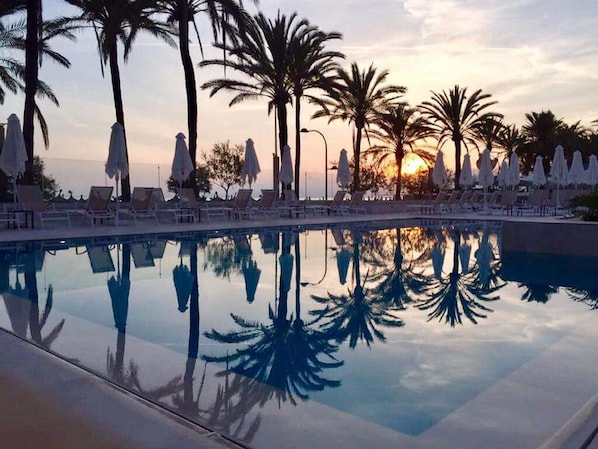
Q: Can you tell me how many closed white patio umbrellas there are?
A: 15